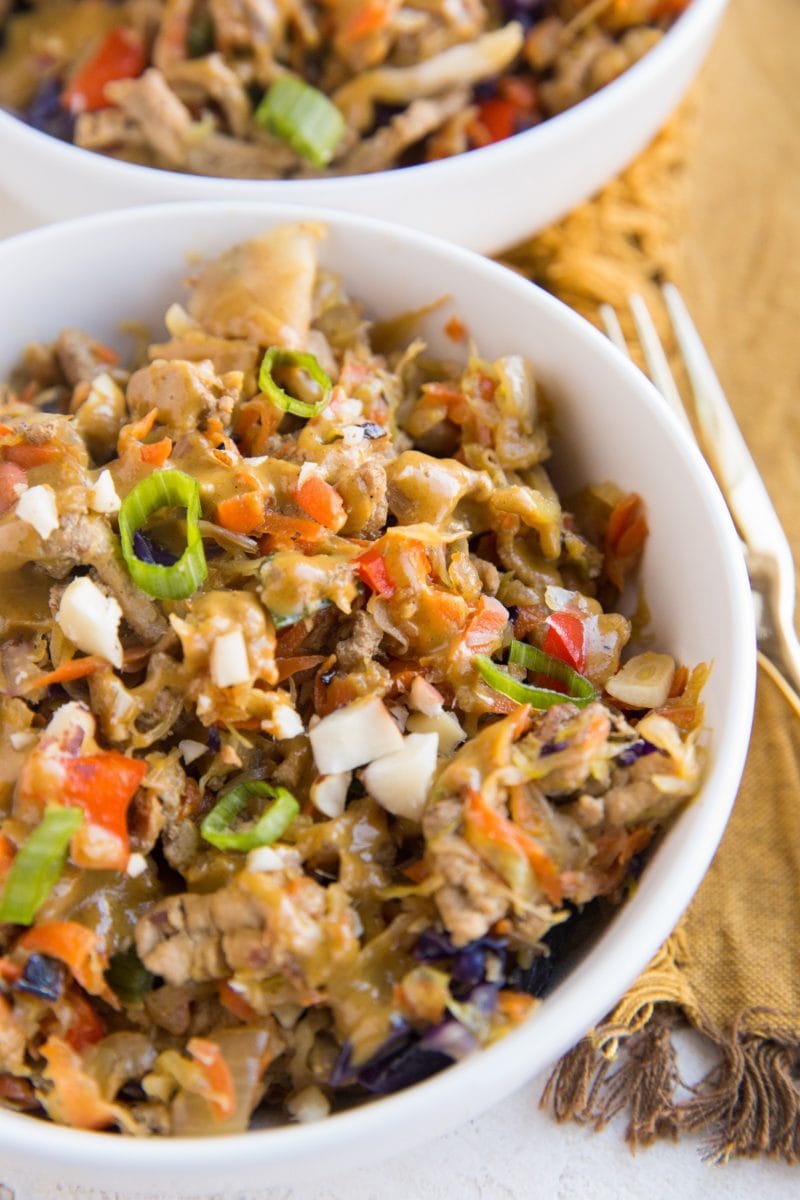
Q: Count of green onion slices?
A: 6